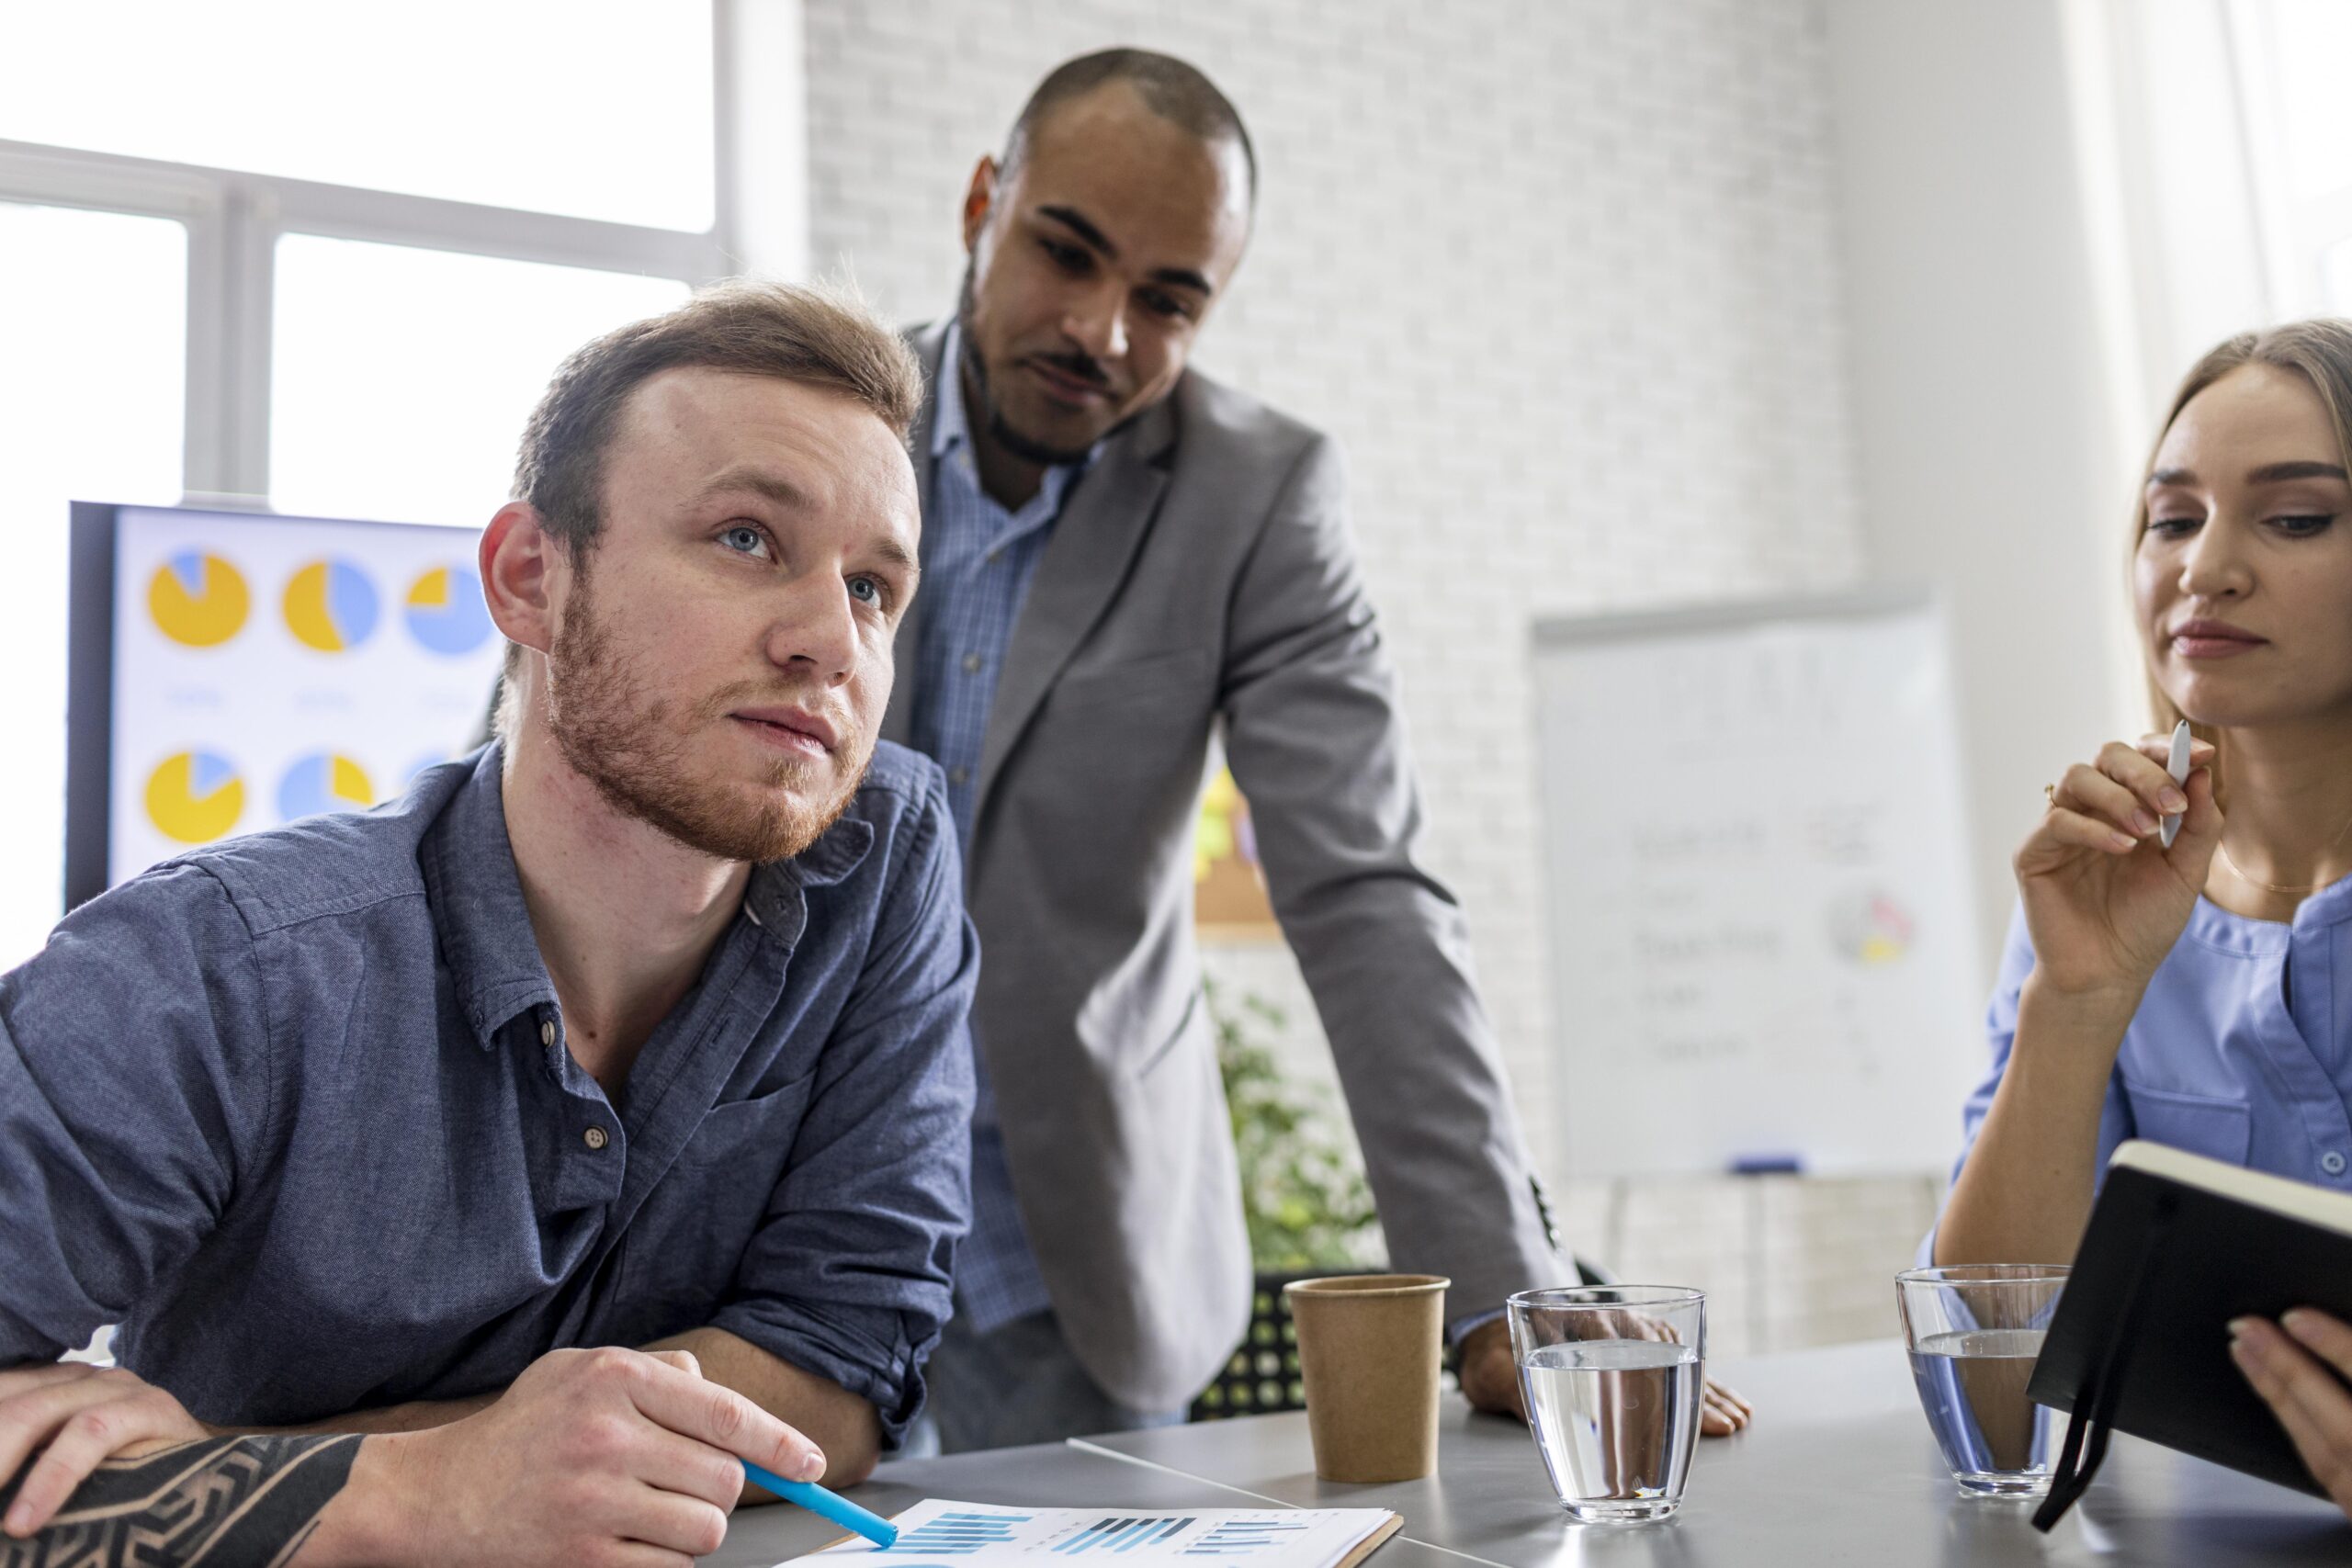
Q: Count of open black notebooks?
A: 1